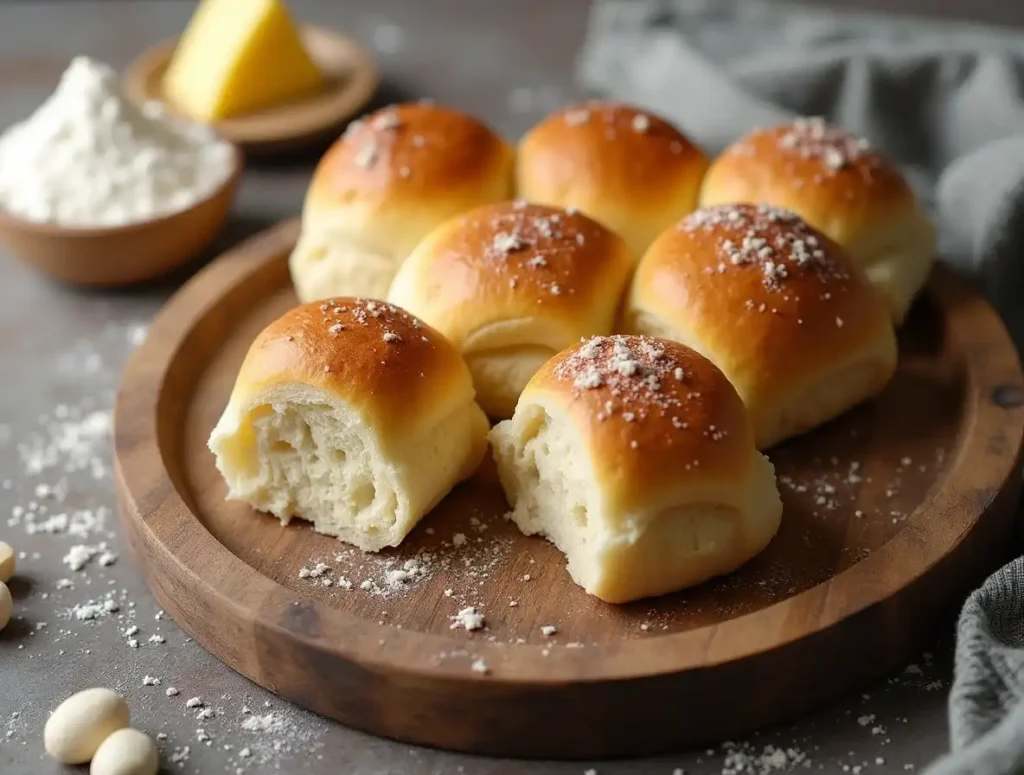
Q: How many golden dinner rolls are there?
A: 7